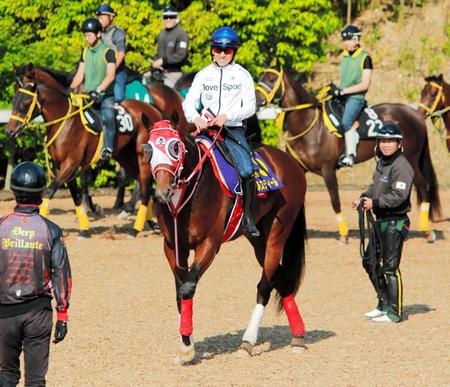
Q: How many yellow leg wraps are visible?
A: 6